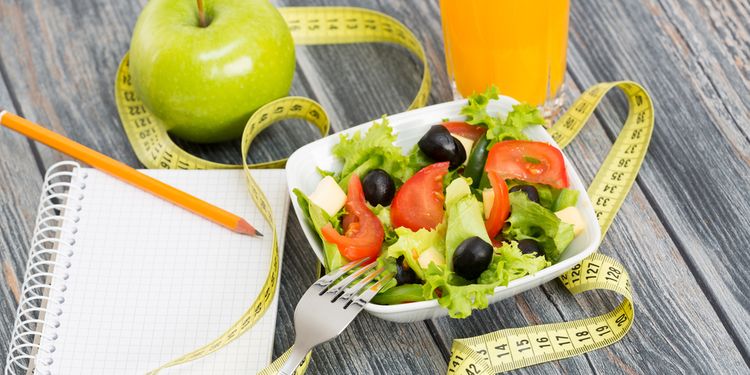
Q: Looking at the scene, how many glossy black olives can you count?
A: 7